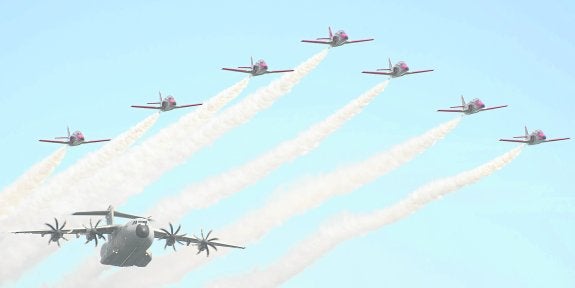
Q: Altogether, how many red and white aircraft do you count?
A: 7